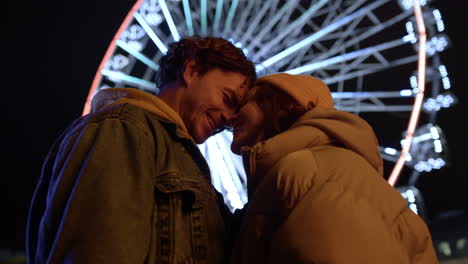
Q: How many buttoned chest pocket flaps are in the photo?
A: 1